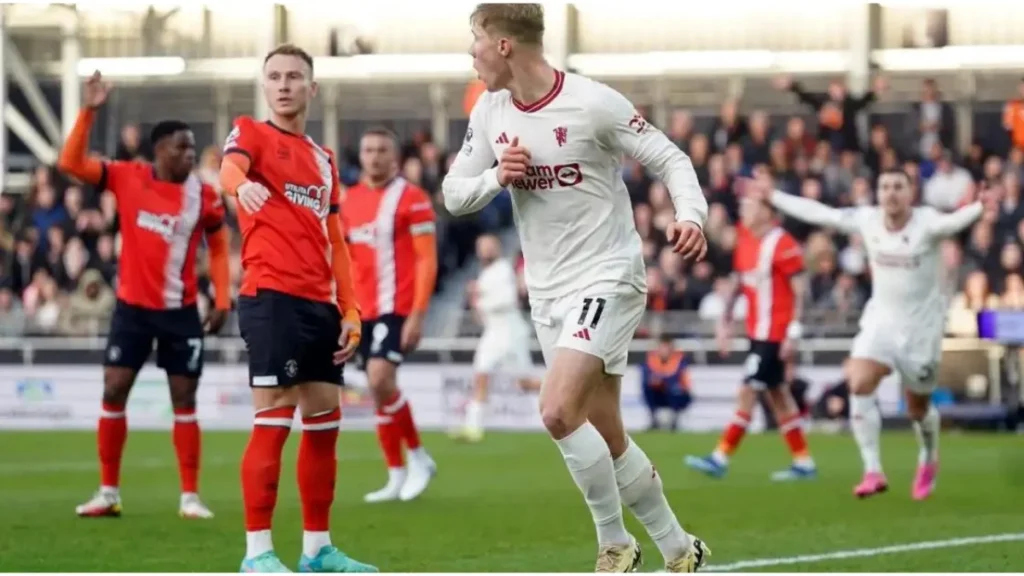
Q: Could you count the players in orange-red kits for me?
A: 4